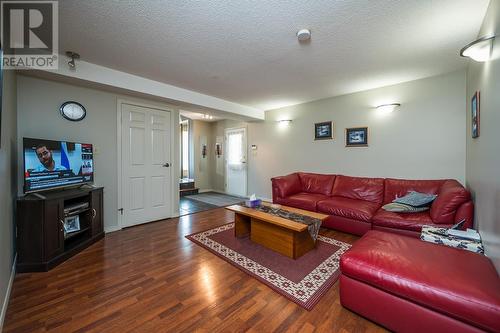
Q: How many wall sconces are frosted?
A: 3